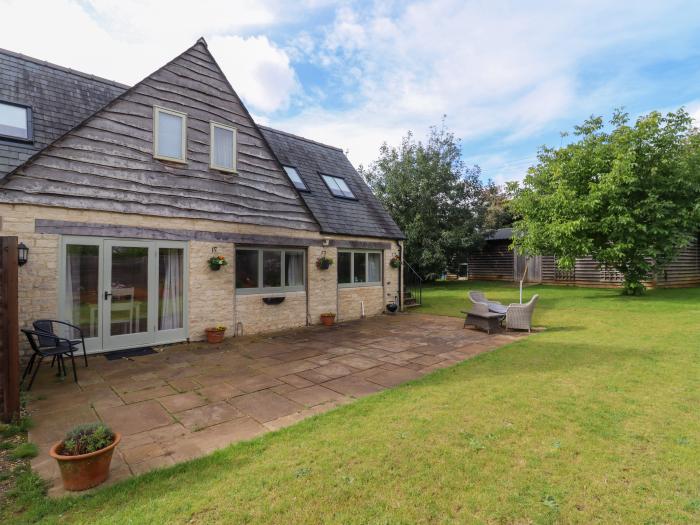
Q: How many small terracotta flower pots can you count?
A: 2